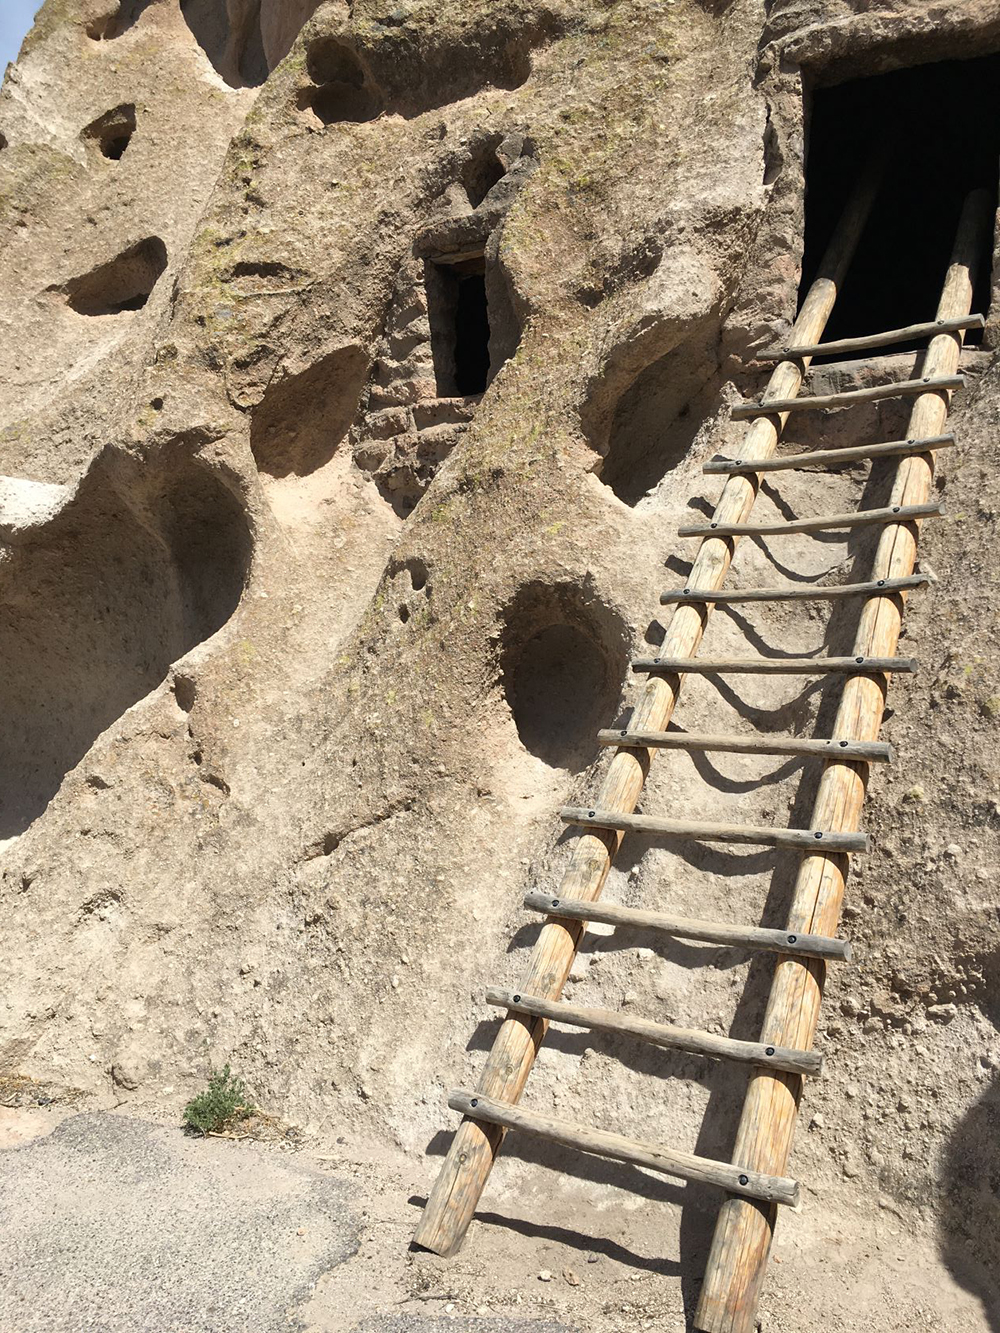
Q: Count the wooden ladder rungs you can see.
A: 11